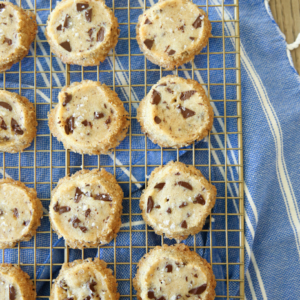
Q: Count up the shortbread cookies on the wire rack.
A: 12